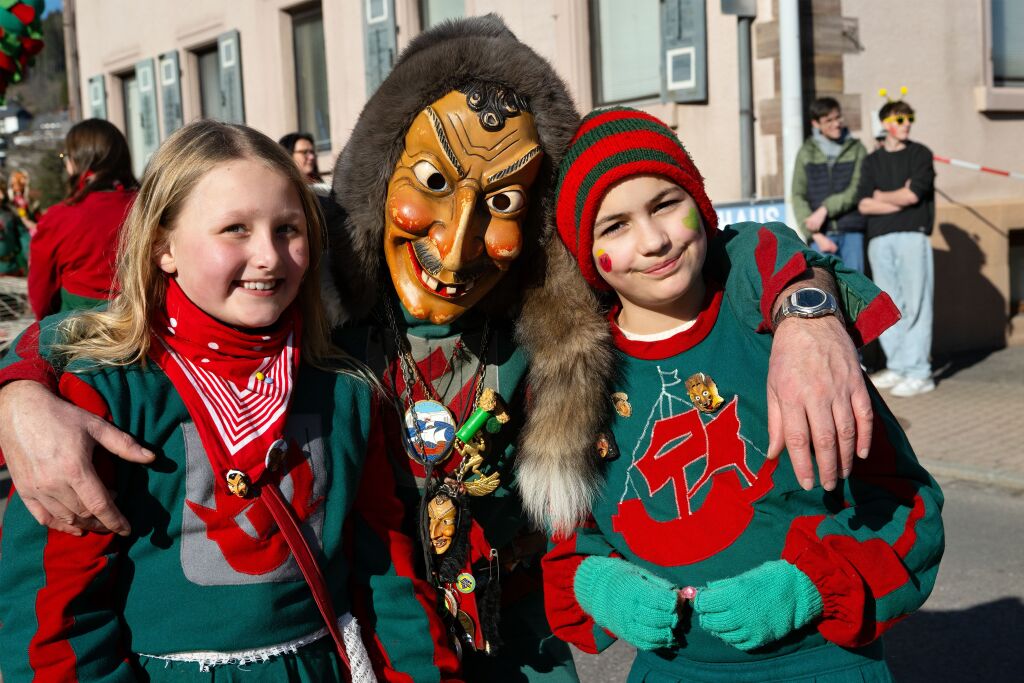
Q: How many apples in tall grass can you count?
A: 0